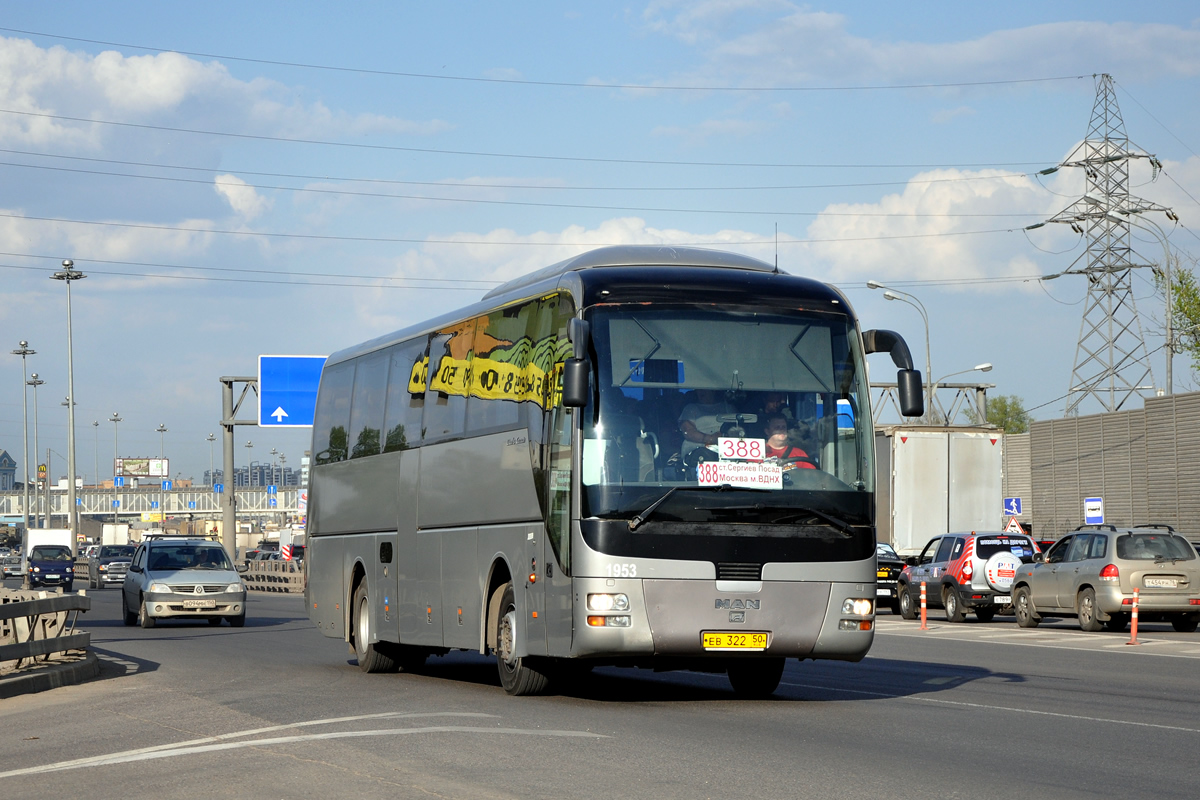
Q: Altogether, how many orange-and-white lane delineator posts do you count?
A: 2